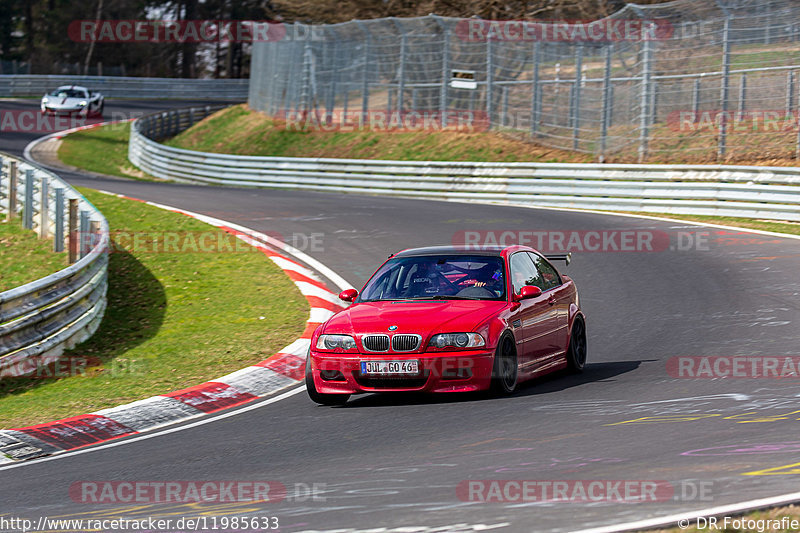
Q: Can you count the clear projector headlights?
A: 2